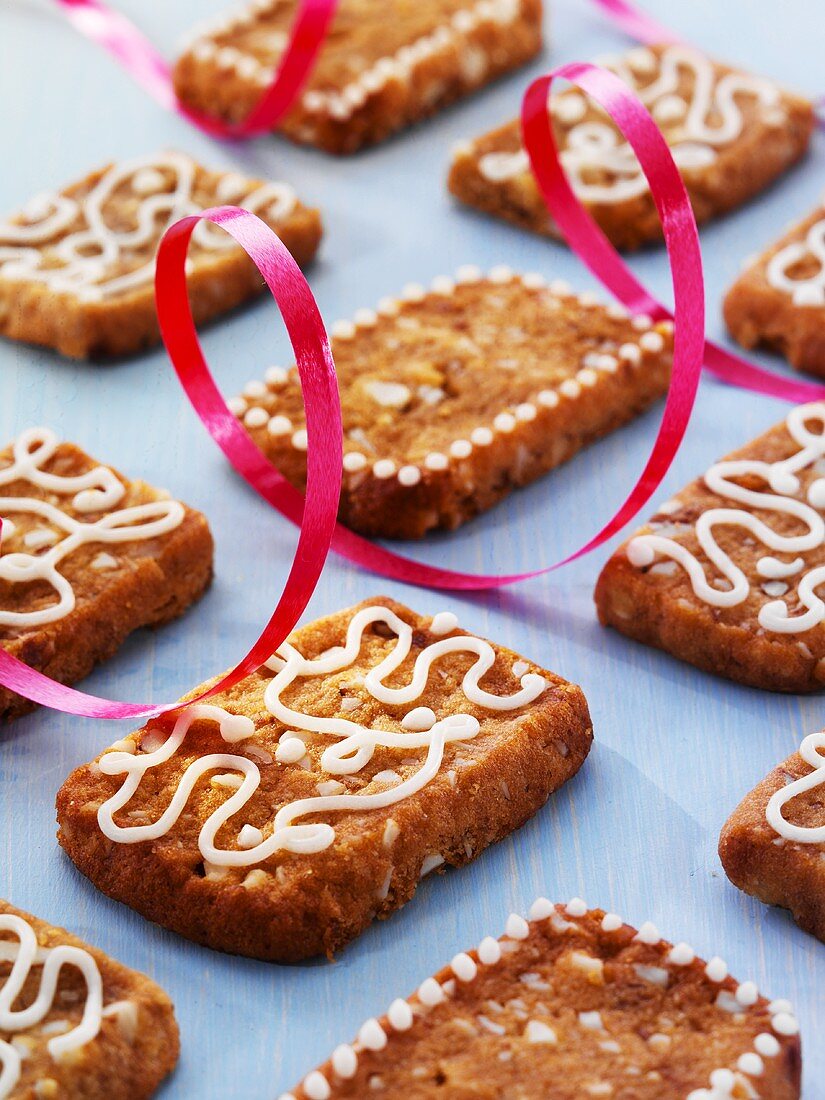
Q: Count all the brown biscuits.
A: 11